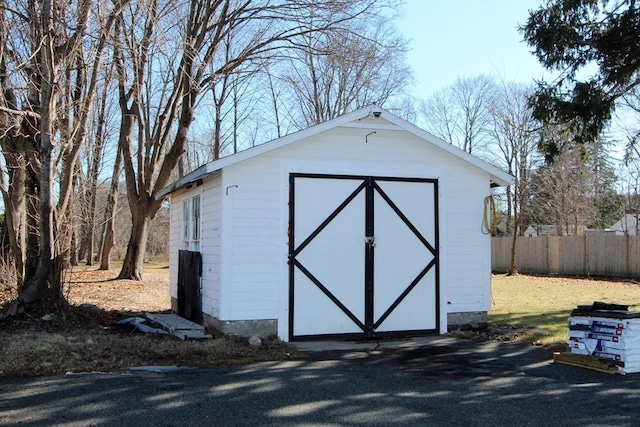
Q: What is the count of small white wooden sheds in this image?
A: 1